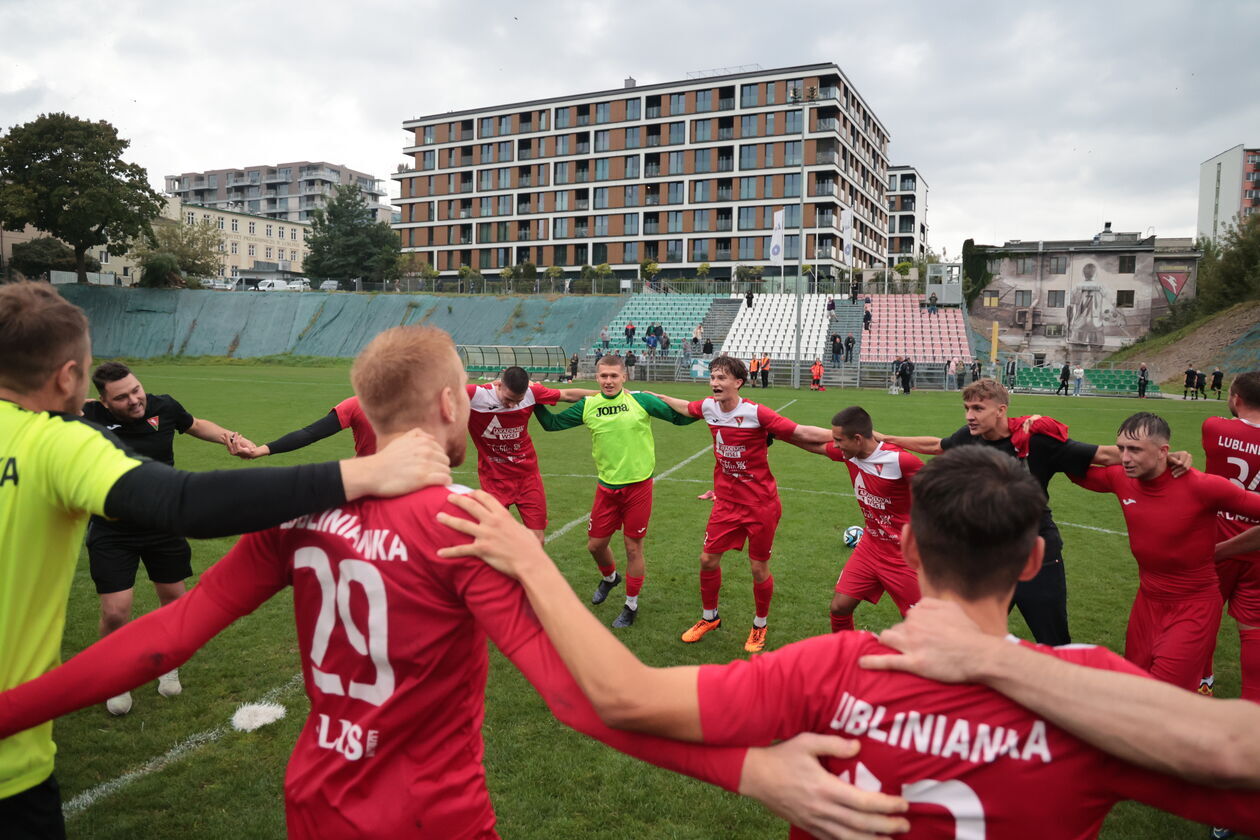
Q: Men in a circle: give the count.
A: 12